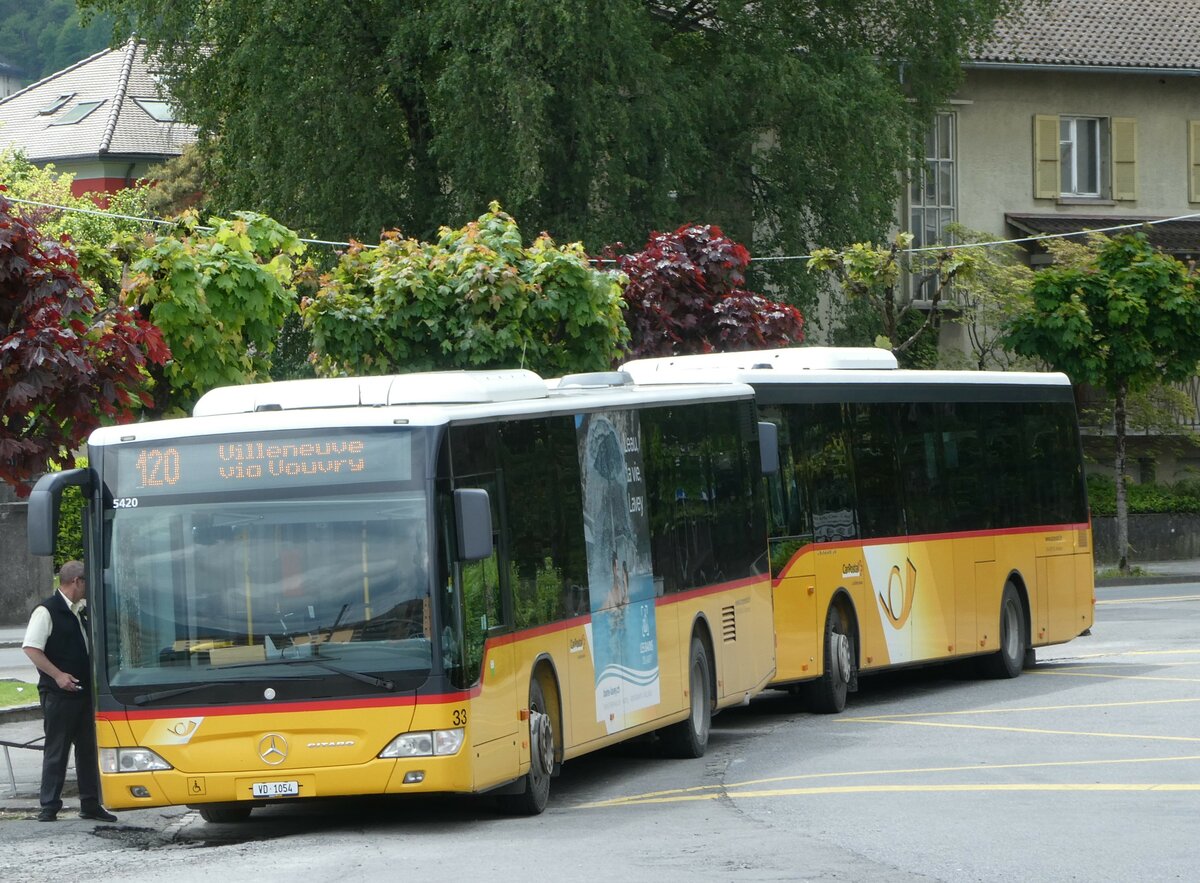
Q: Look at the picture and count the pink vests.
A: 0